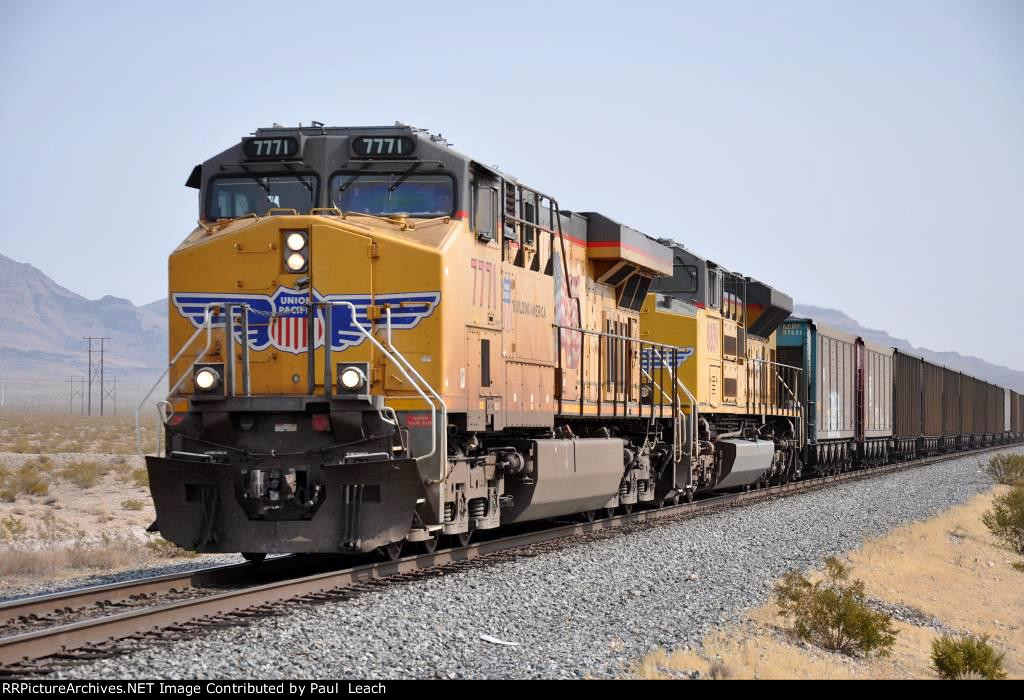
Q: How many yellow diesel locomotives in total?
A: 2